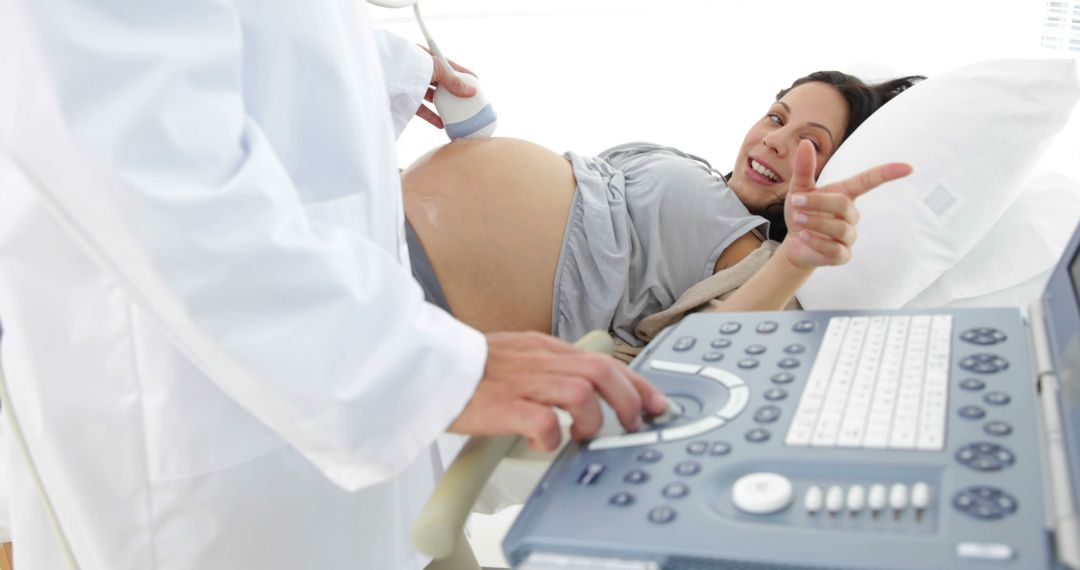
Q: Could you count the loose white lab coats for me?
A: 1